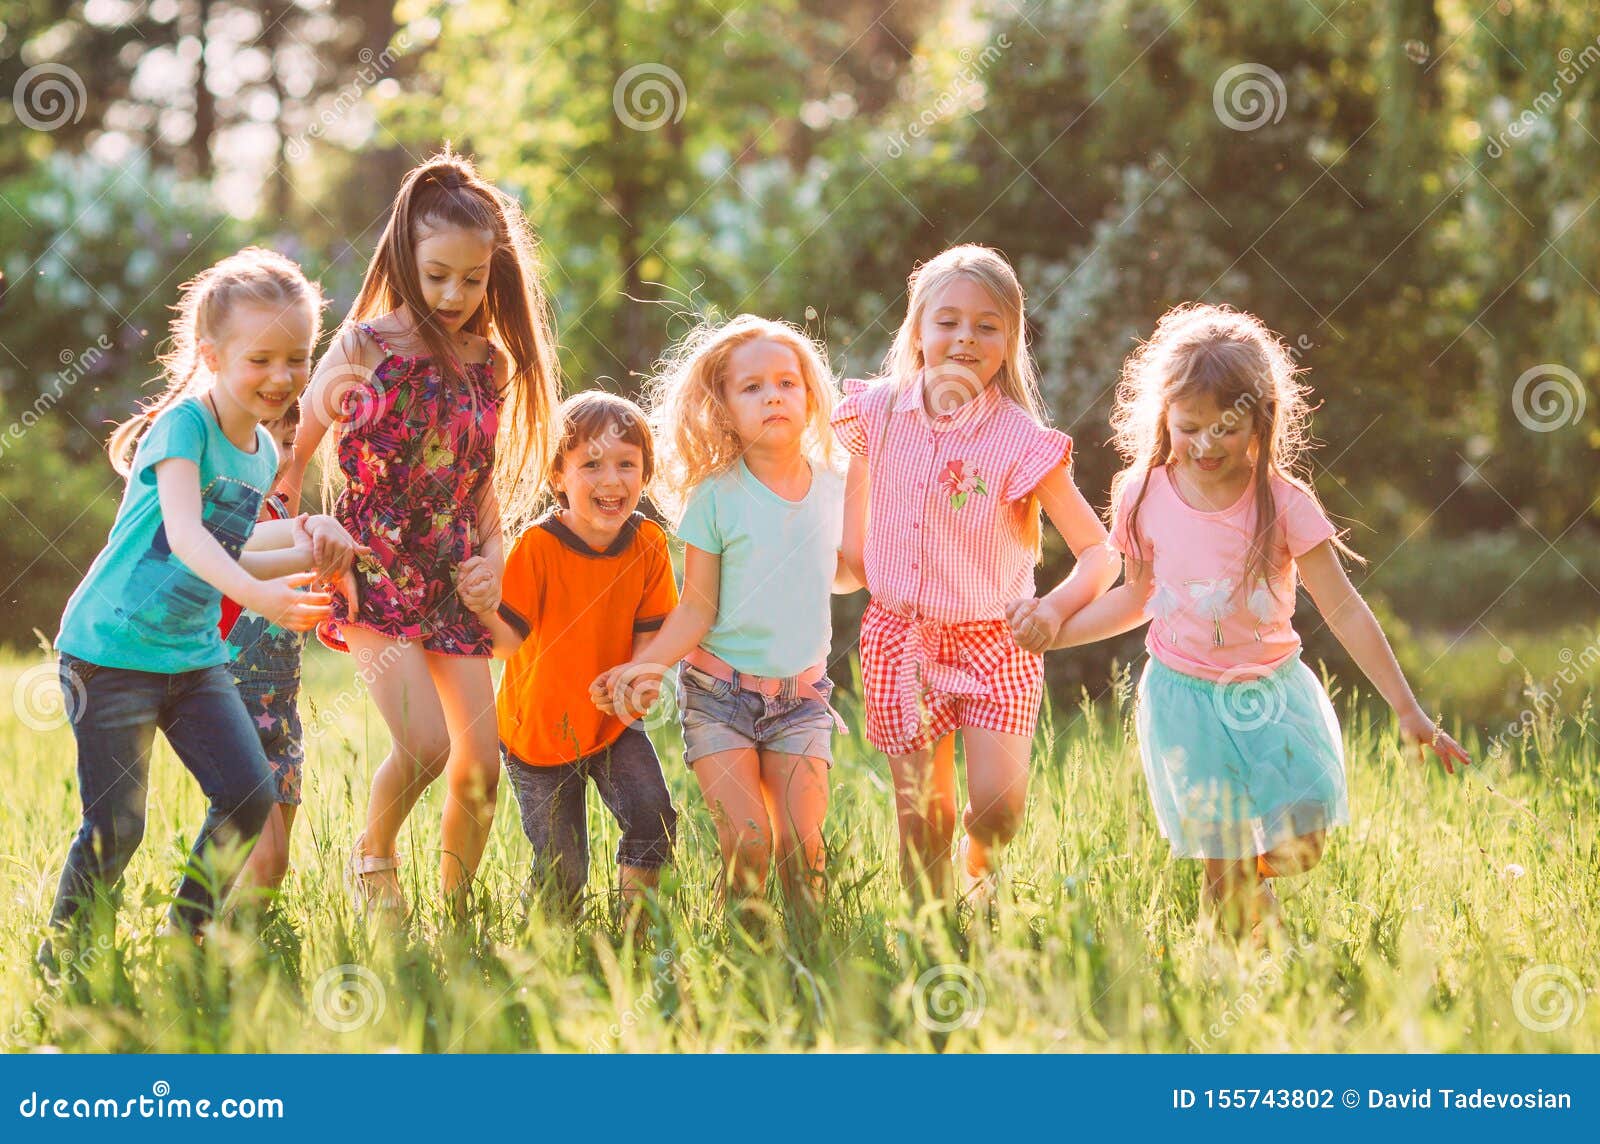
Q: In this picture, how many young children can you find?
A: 7